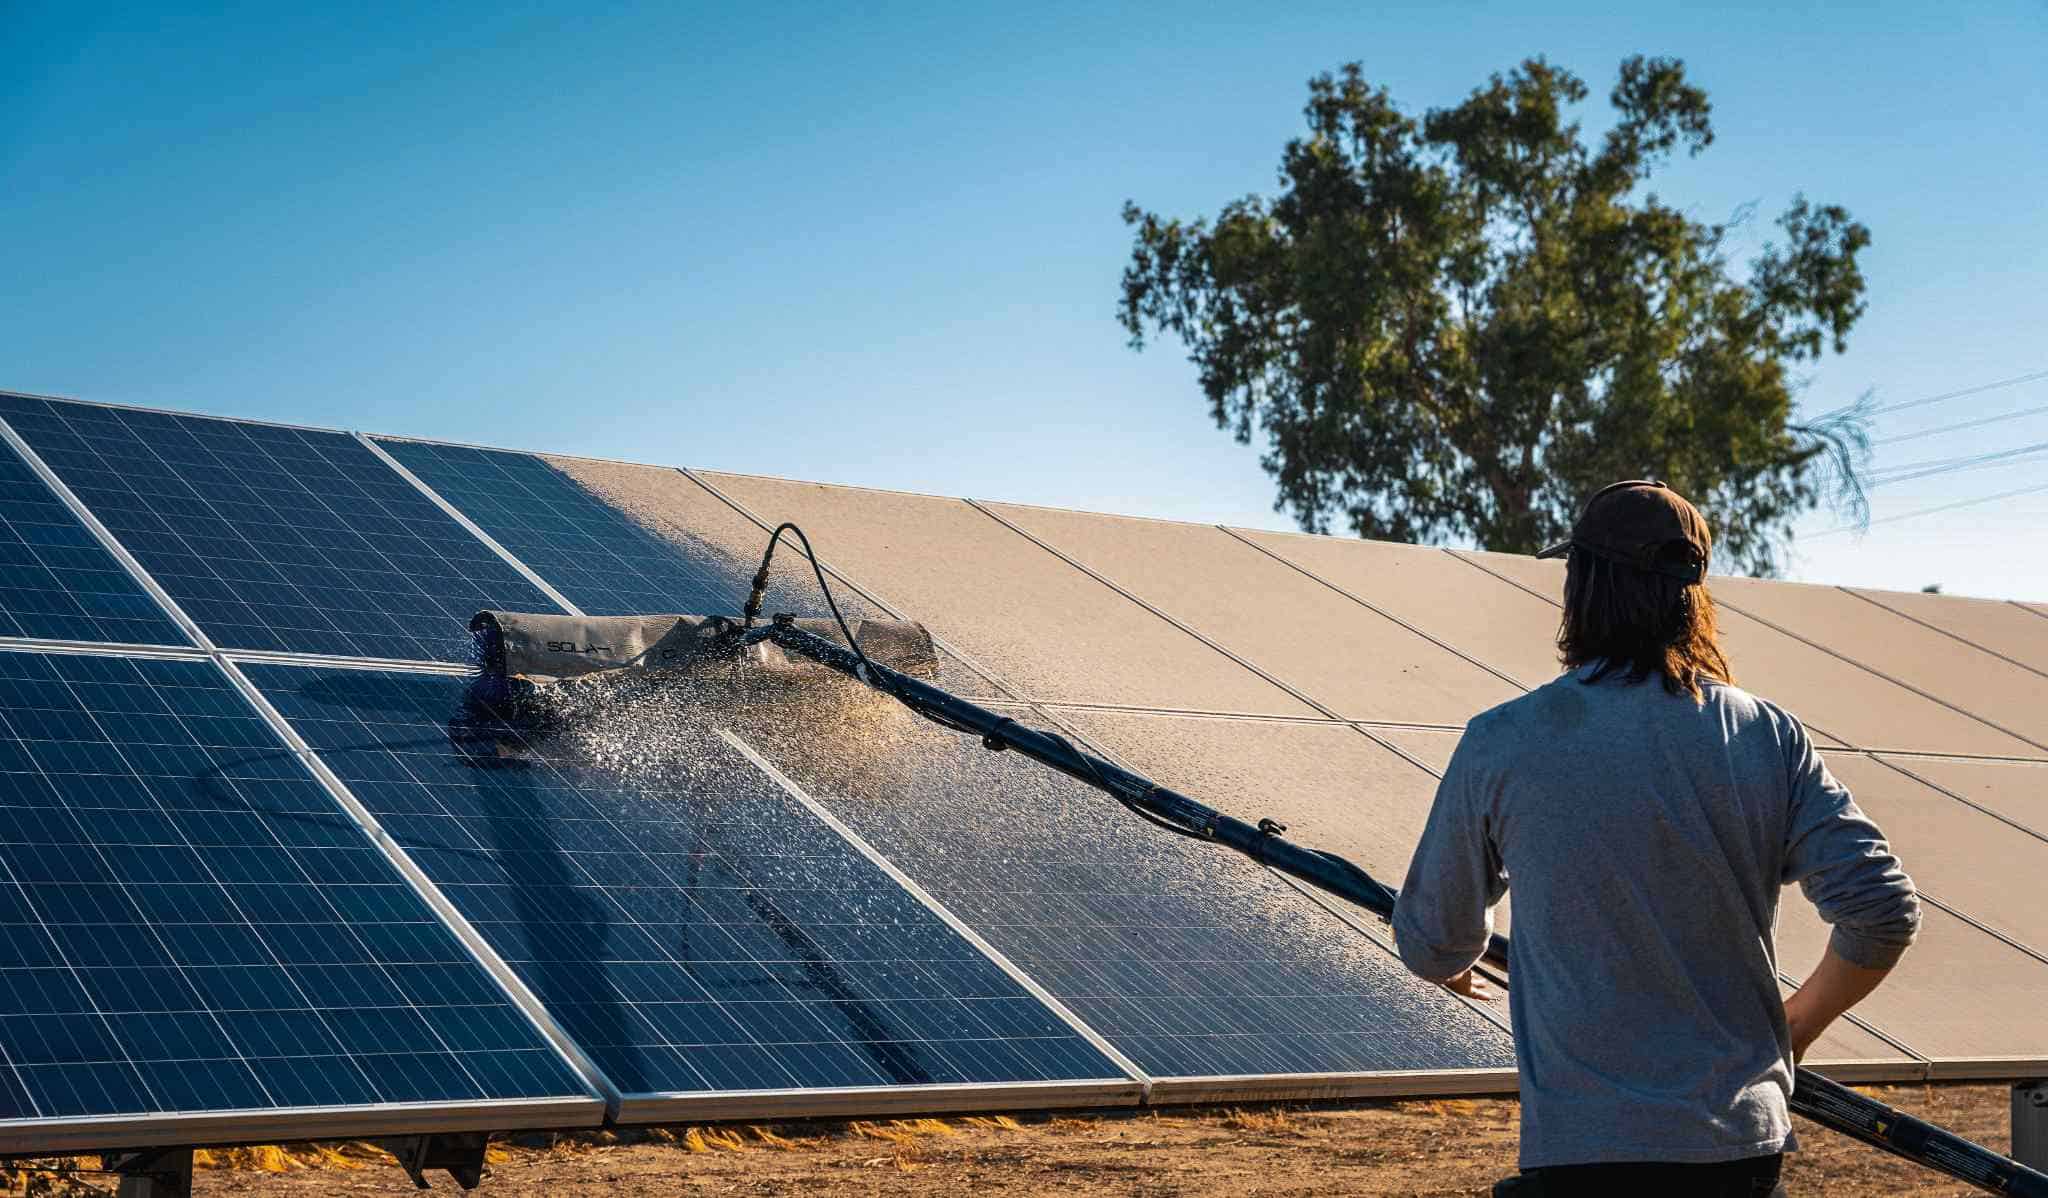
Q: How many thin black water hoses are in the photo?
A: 1